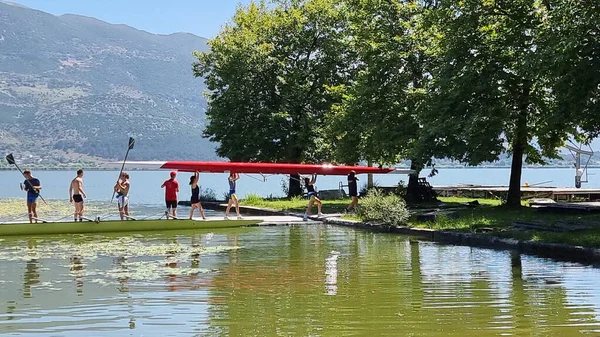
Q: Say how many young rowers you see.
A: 8